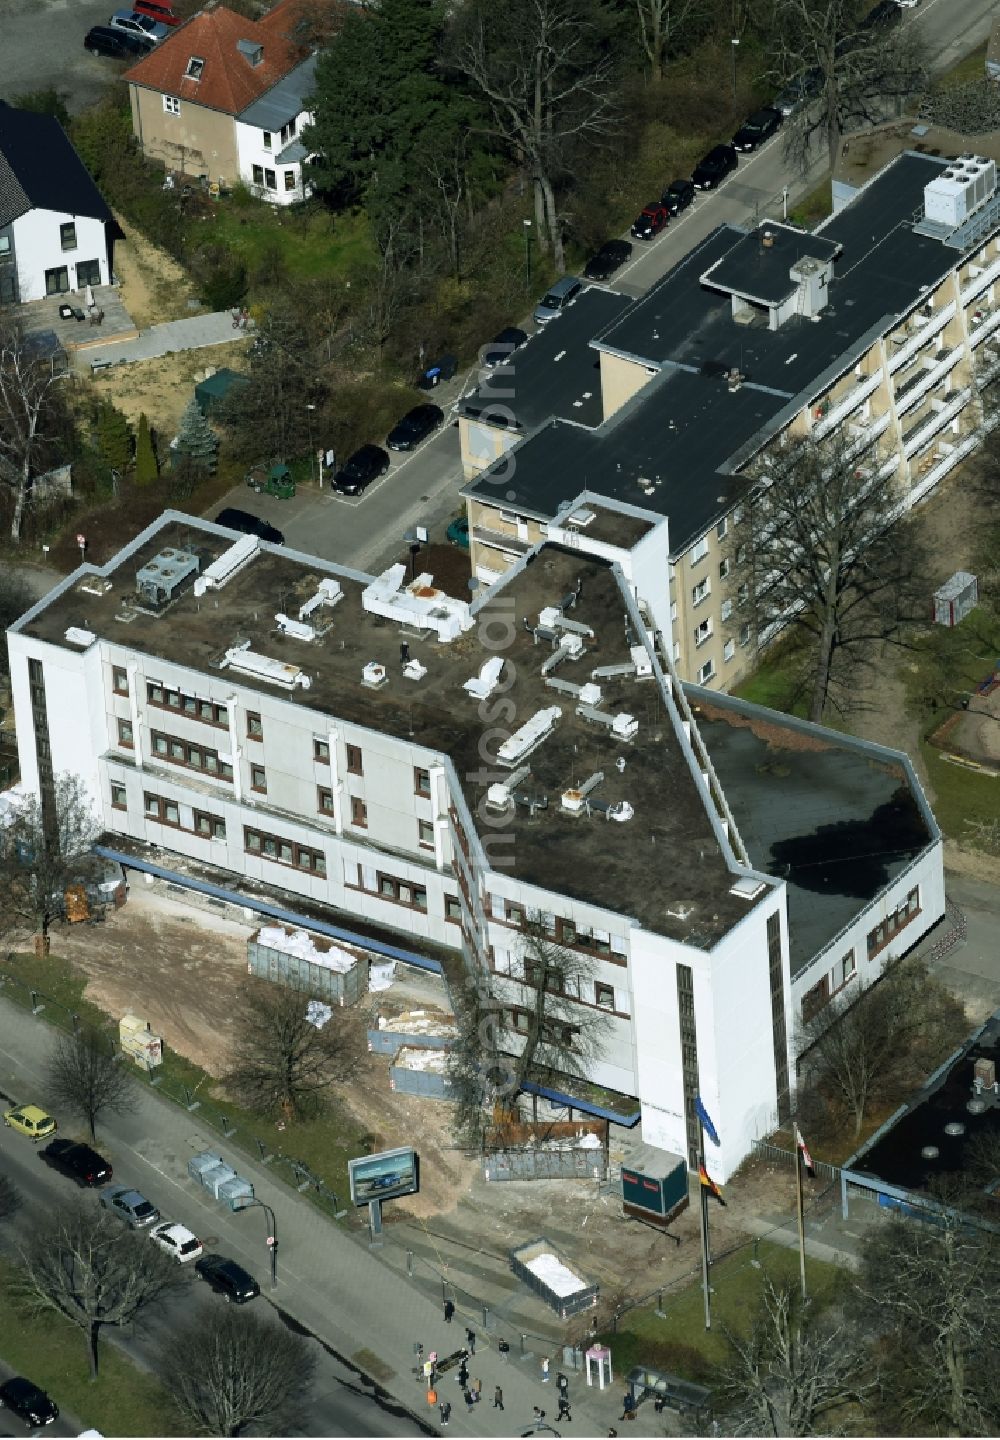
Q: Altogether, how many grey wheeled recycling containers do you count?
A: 3